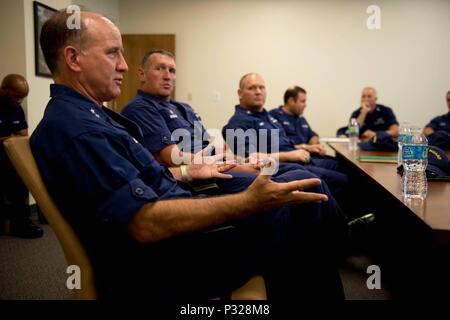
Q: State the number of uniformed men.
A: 7